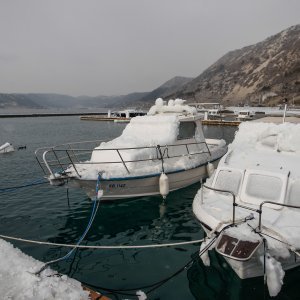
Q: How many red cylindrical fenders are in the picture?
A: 0